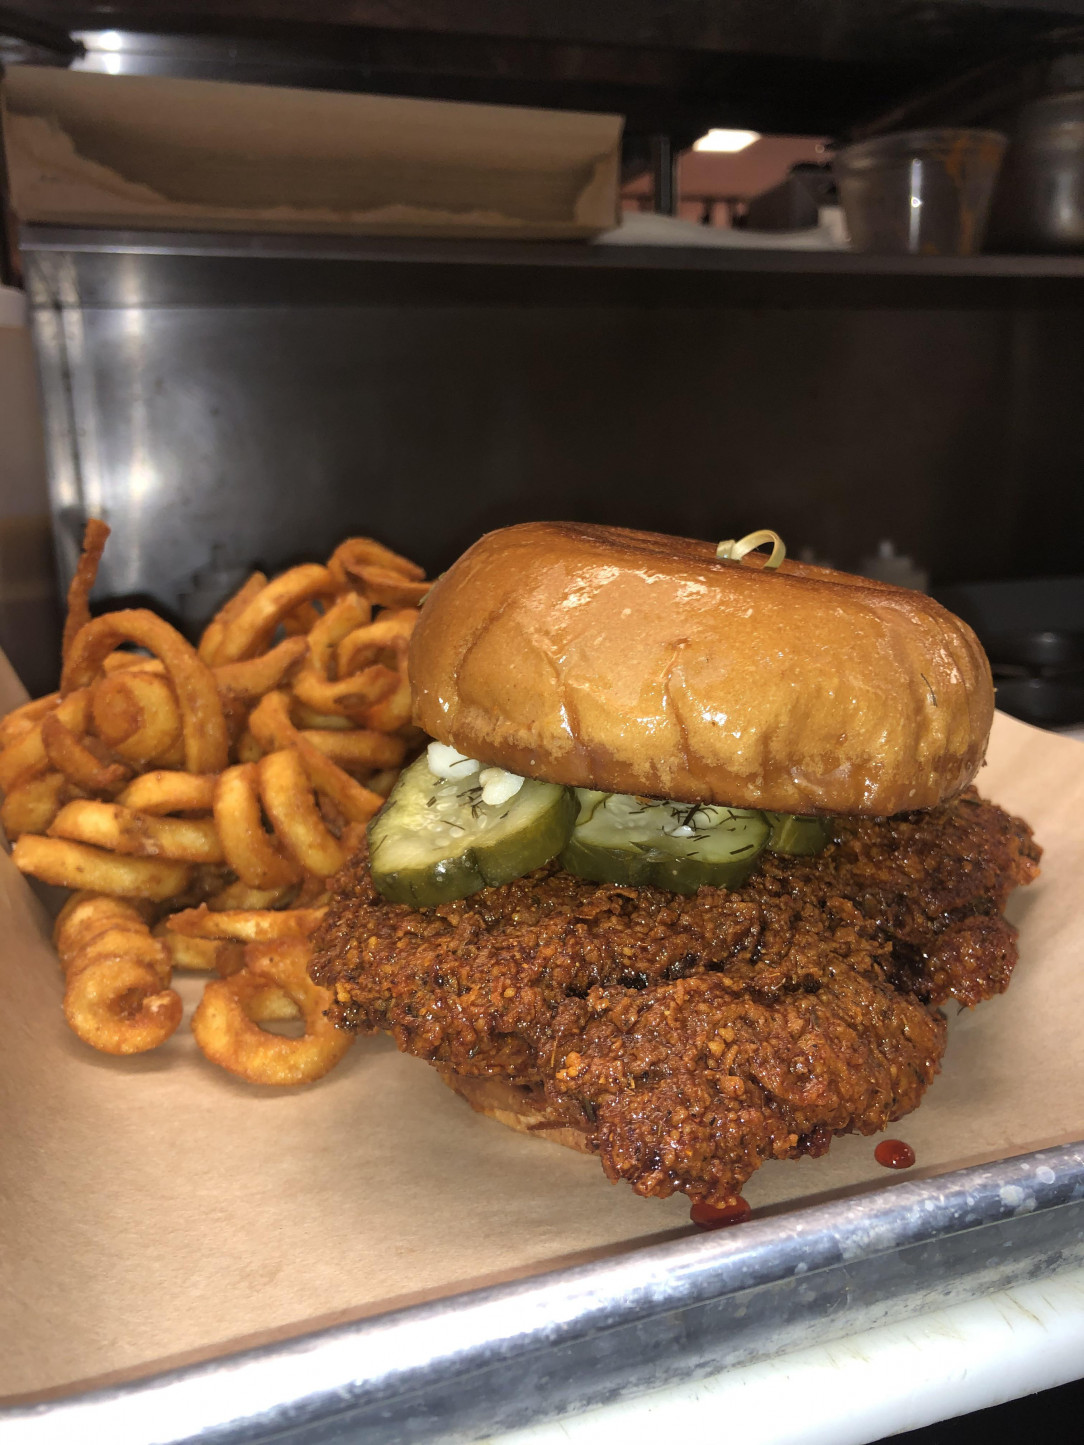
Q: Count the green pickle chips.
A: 3